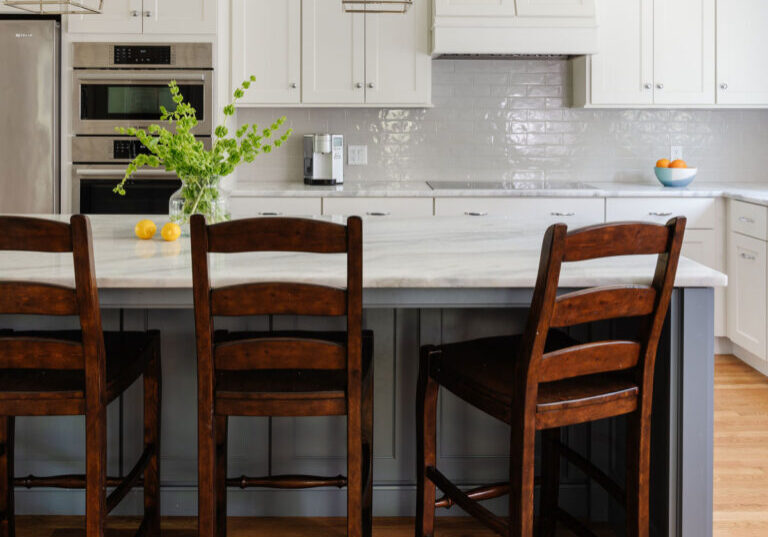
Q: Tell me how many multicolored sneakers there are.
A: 0